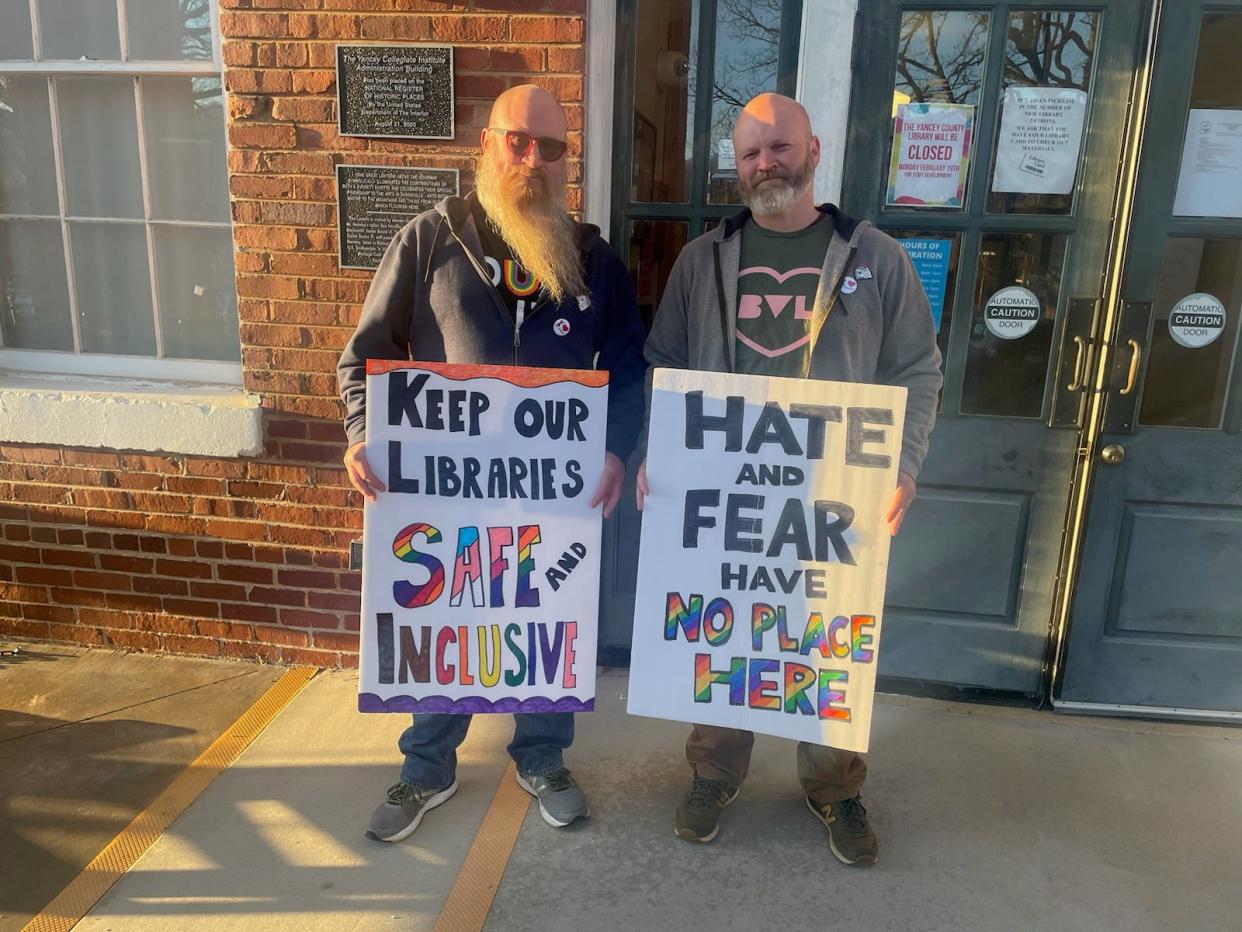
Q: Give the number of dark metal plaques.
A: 2